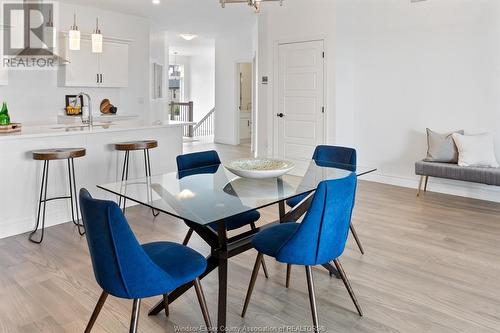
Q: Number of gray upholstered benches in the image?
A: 1